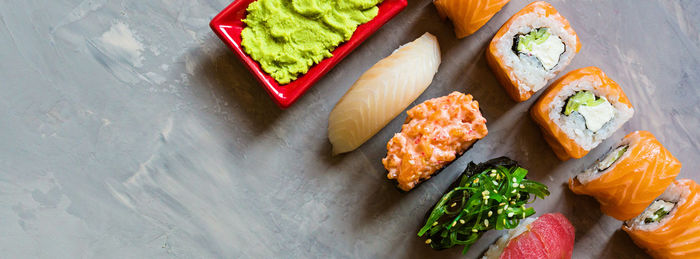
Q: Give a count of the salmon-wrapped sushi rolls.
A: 5